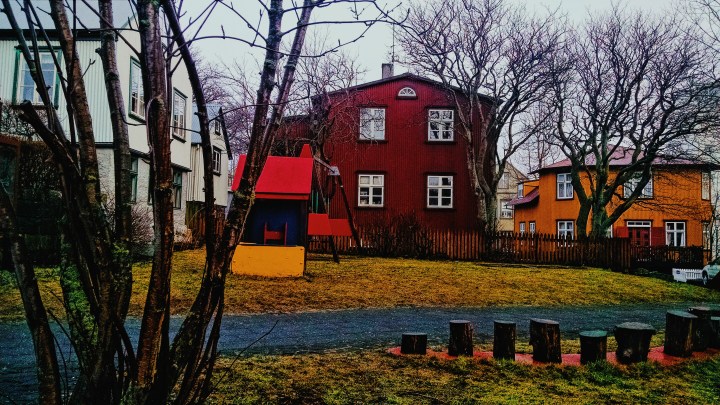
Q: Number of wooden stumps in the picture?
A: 9